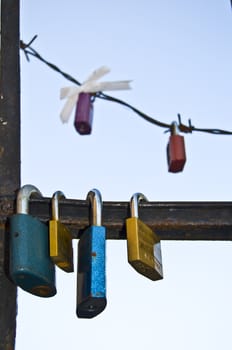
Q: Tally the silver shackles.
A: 5